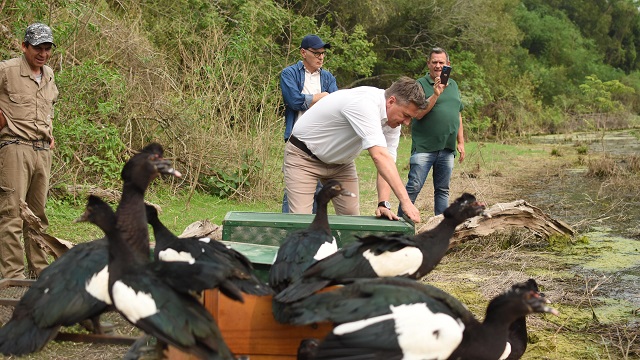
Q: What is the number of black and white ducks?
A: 7